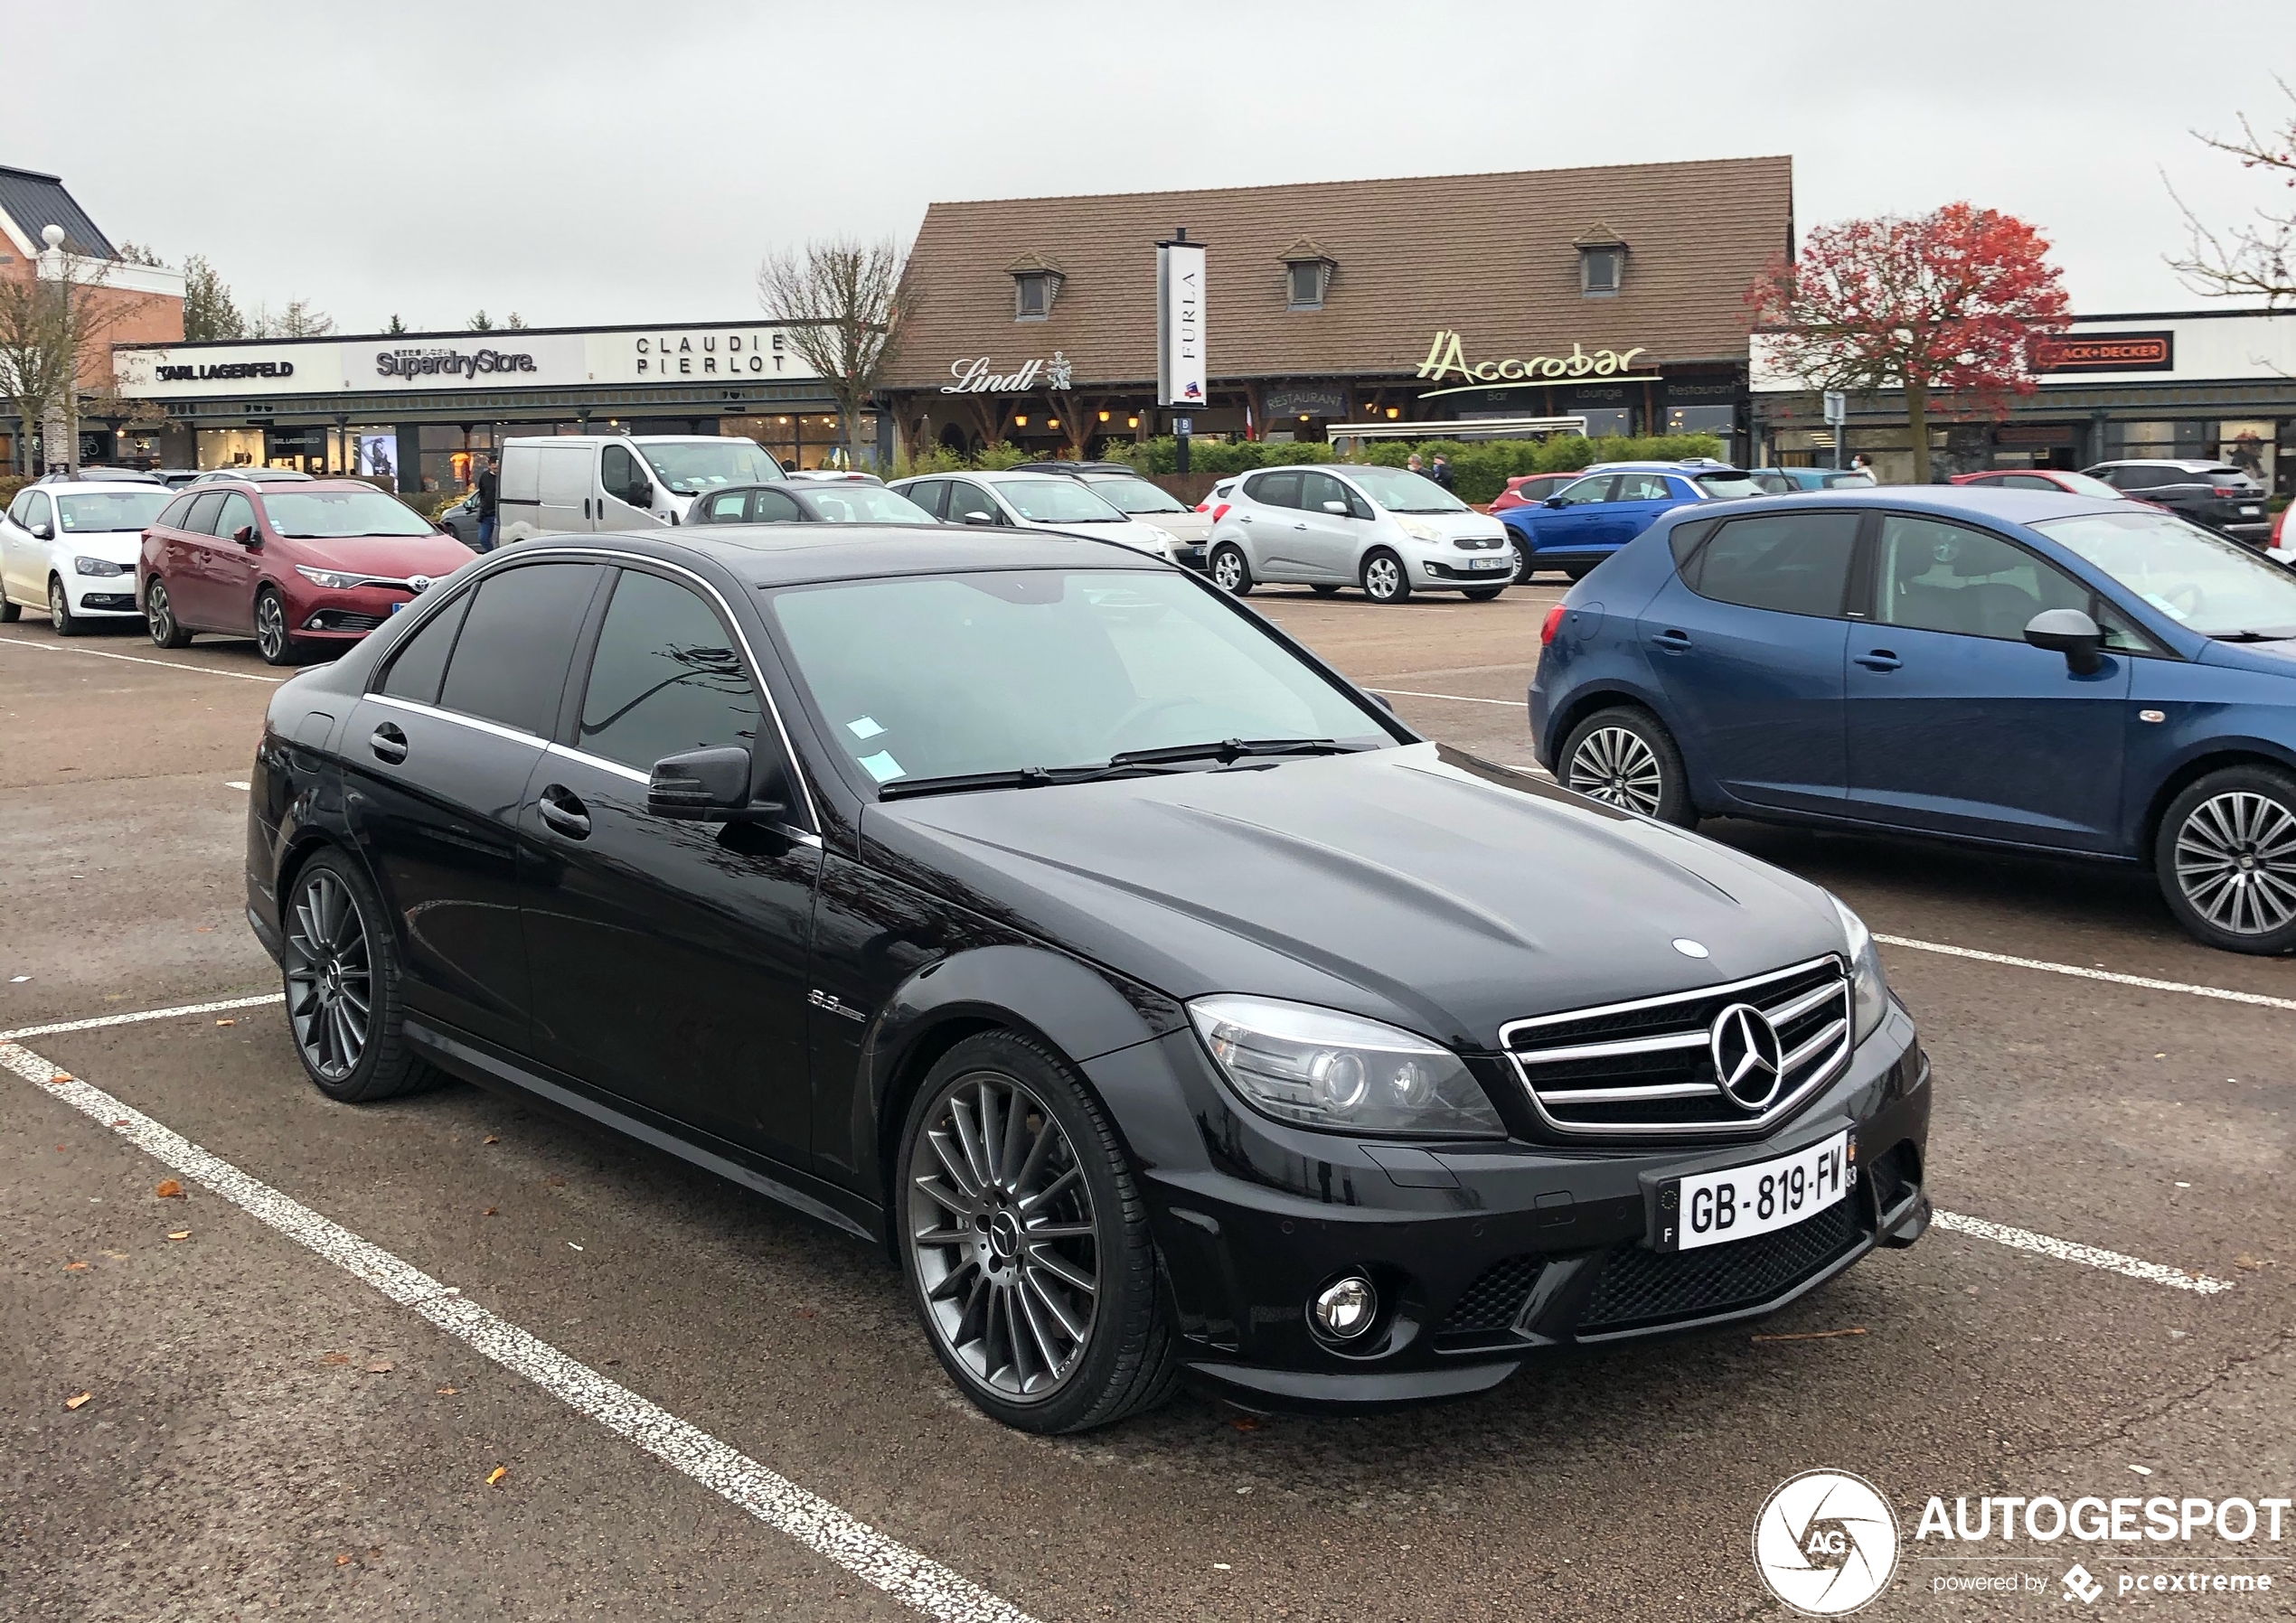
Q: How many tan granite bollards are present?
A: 0